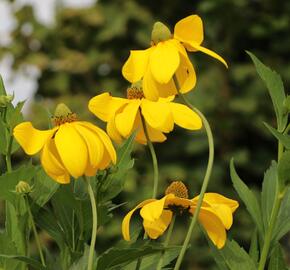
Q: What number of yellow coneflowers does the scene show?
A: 4